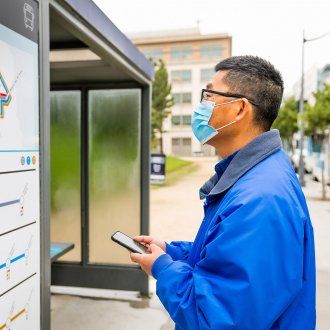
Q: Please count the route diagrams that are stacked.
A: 3